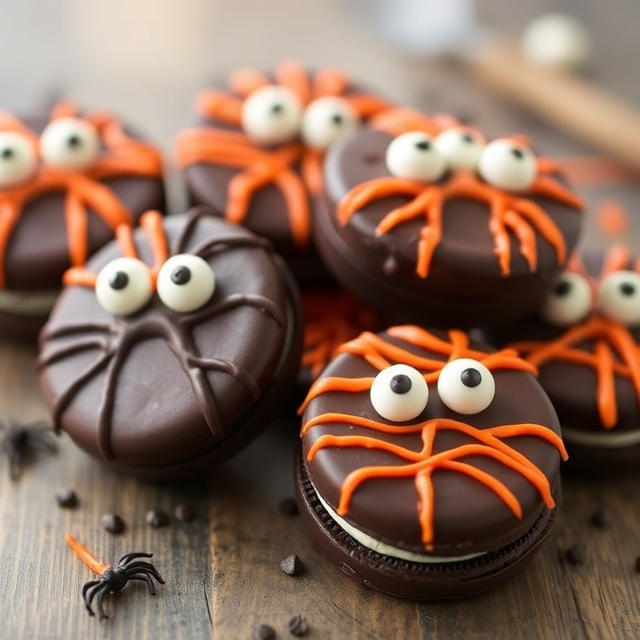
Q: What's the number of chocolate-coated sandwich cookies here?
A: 6